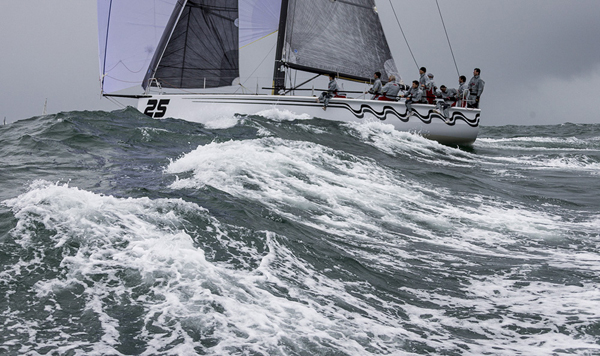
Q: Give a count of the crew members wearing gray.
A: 9